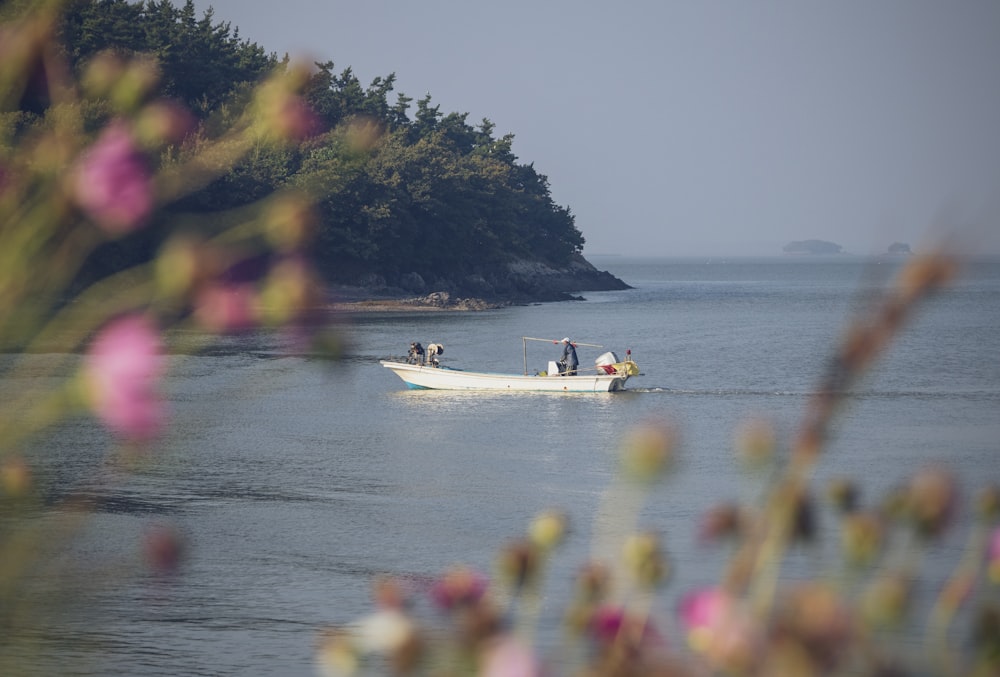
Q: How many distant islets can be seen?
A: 2